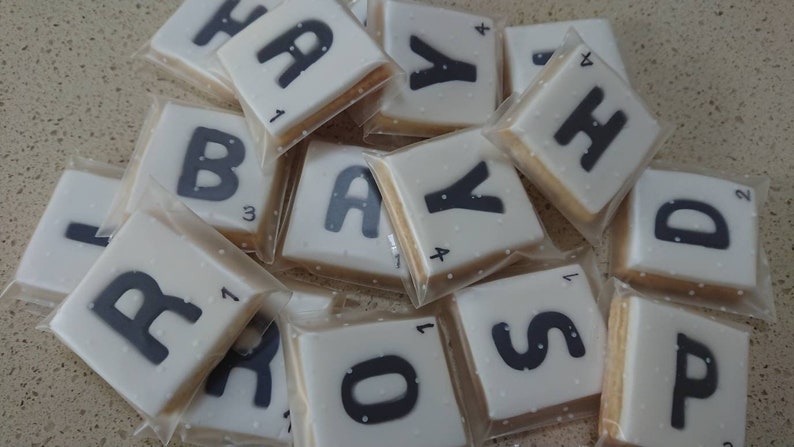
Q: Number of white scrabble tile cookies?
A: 15